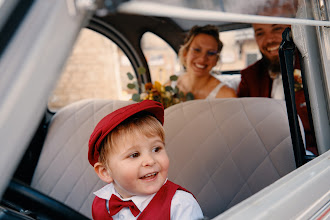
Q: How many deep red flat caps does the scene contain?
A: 1